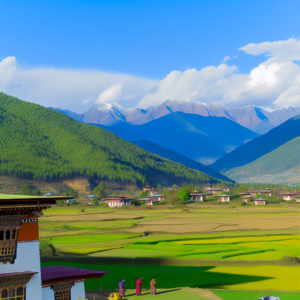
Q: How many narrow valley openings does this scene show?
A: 1